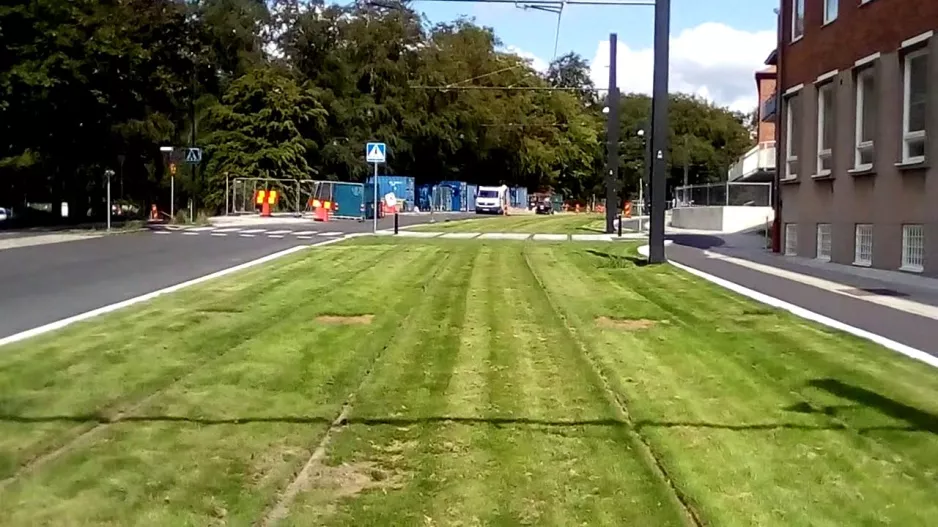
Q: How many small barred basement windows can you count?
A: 4